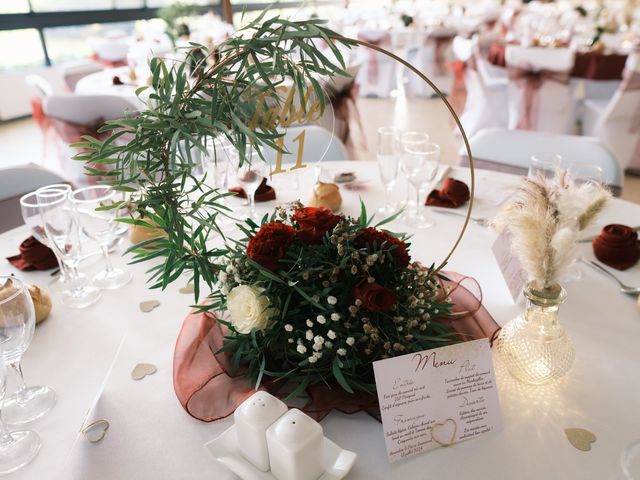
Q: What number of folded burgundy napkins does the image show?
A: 4